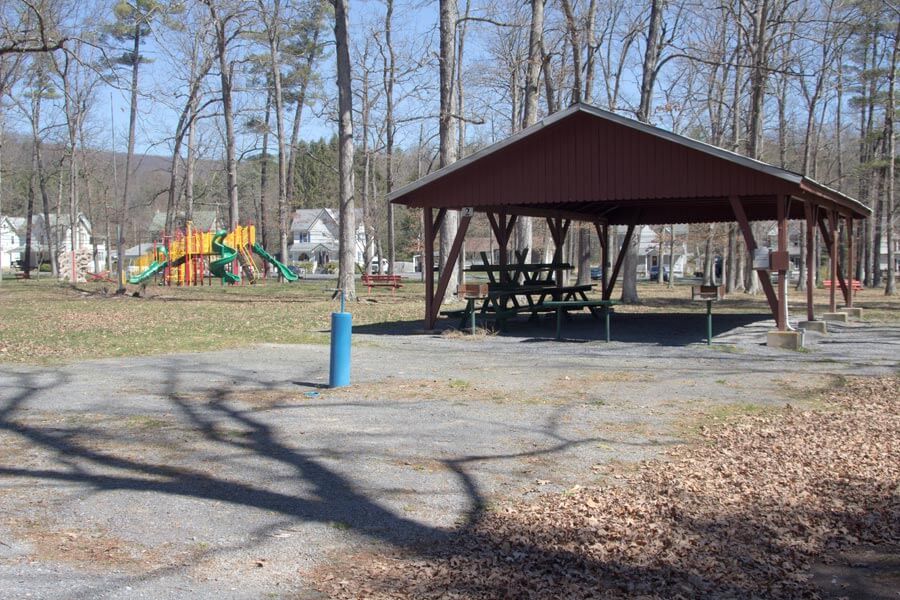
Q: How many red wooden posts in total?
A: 8